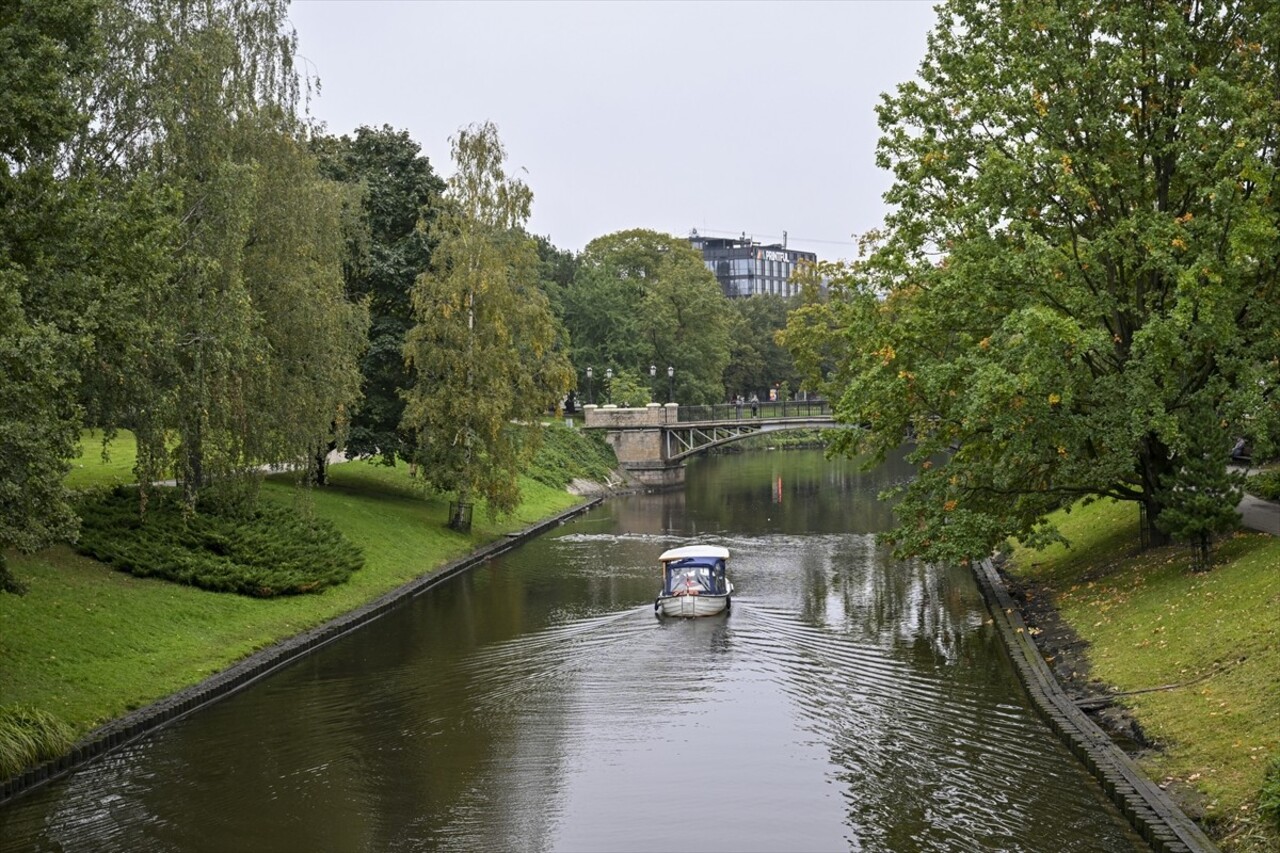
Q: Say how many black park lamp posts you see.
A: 4